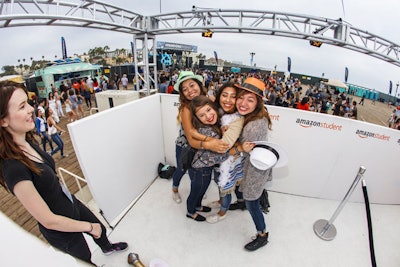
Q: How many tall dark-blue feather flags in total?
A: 6